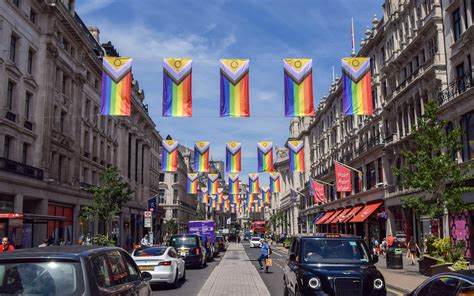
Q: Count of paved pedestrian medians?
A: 1